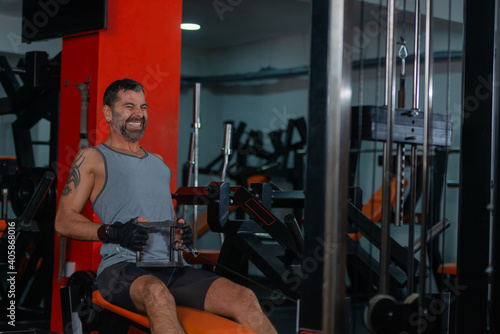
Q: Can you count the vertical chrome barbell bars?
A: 3